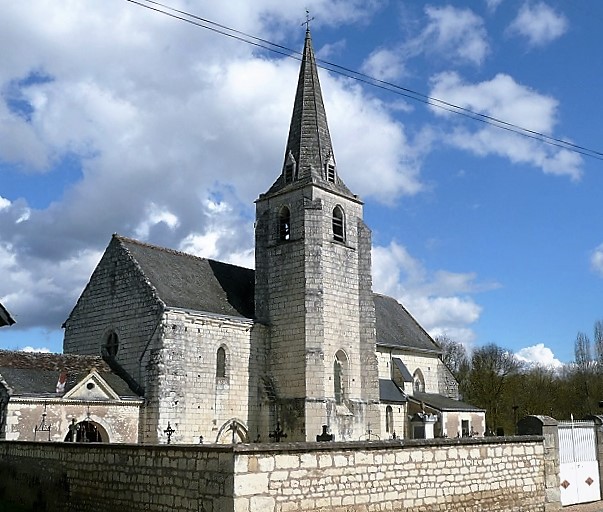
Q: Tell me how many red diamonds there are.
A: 2